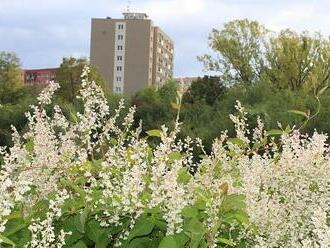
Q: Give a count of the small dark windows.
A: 7